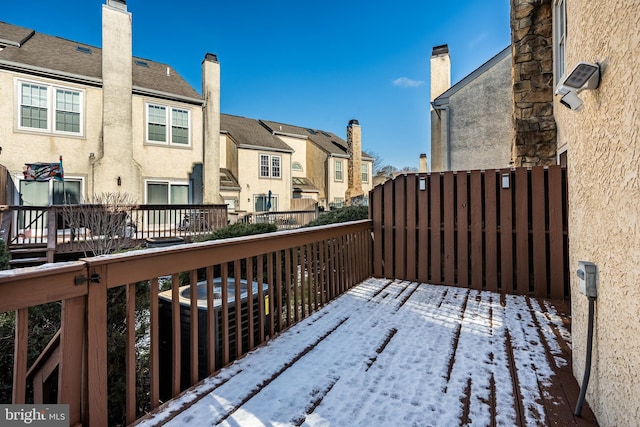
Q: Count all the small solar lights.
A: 2